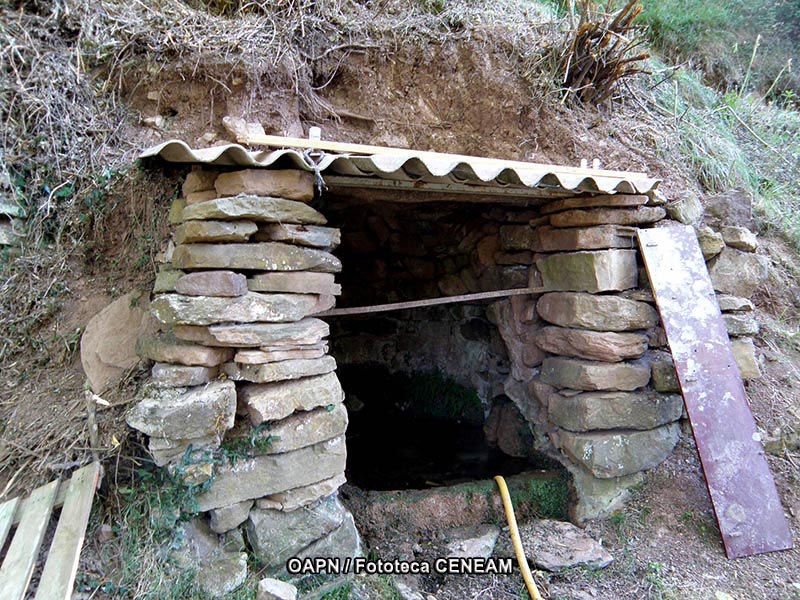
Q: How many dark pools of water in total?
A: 1